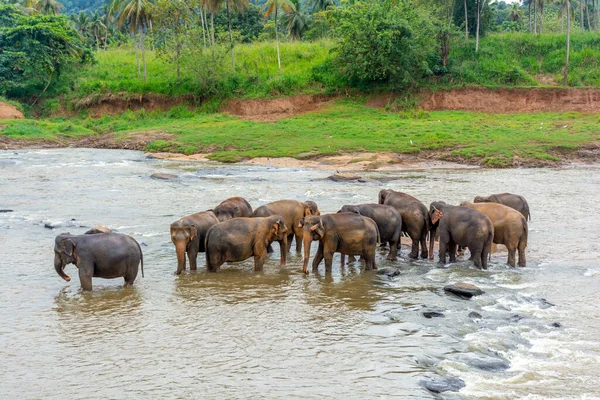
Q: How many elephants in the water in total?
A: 11